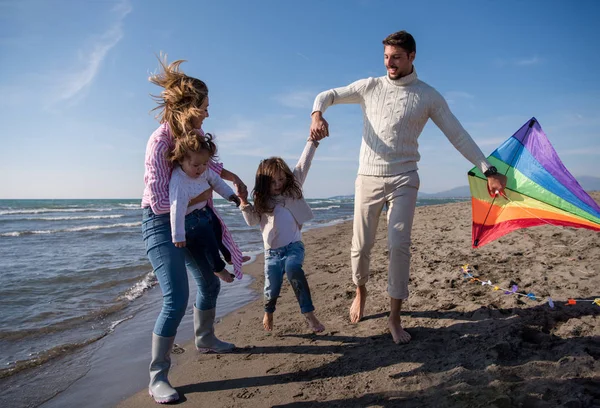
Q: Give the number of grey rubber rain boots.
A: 2